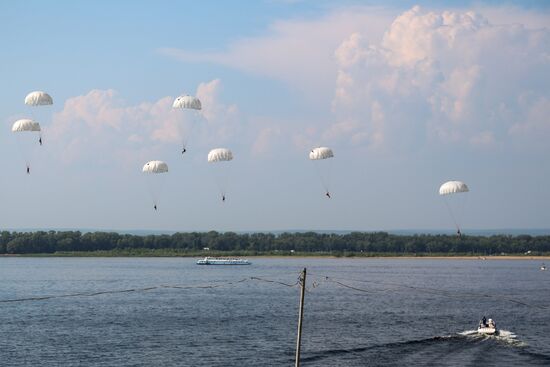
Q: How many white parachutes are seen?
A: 7